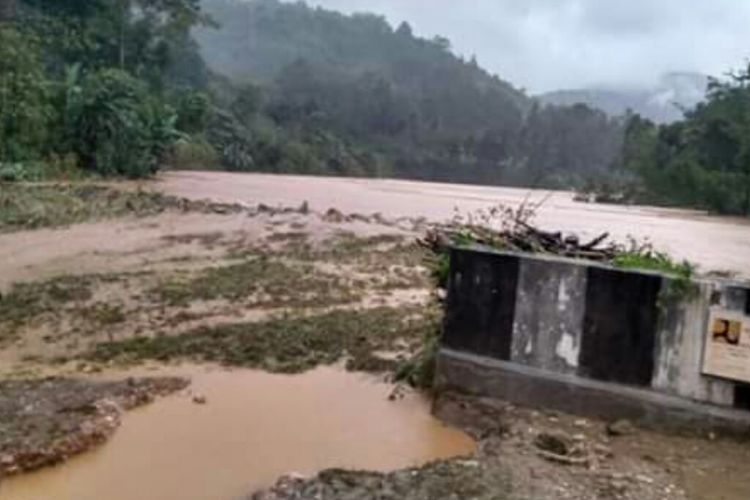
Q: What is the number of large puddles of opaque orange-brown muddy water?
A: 1